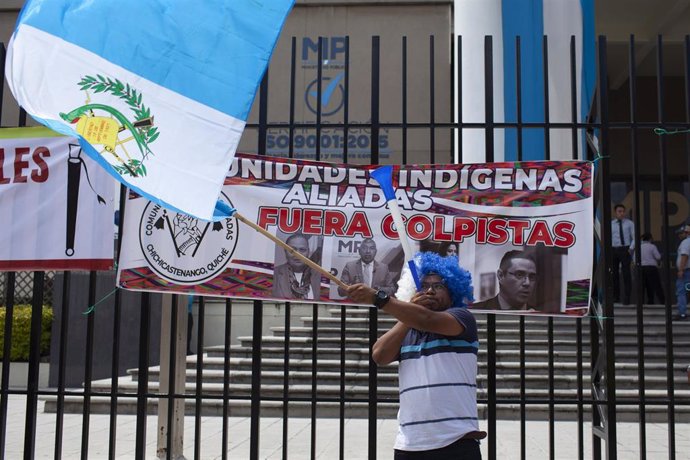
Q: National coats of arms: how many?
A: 1